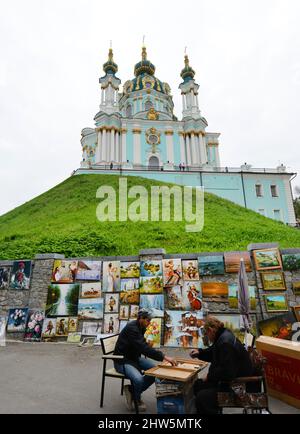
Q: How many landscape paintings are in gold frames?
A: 3